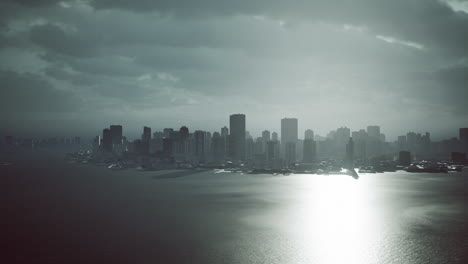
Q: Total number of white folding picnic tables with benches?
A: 0